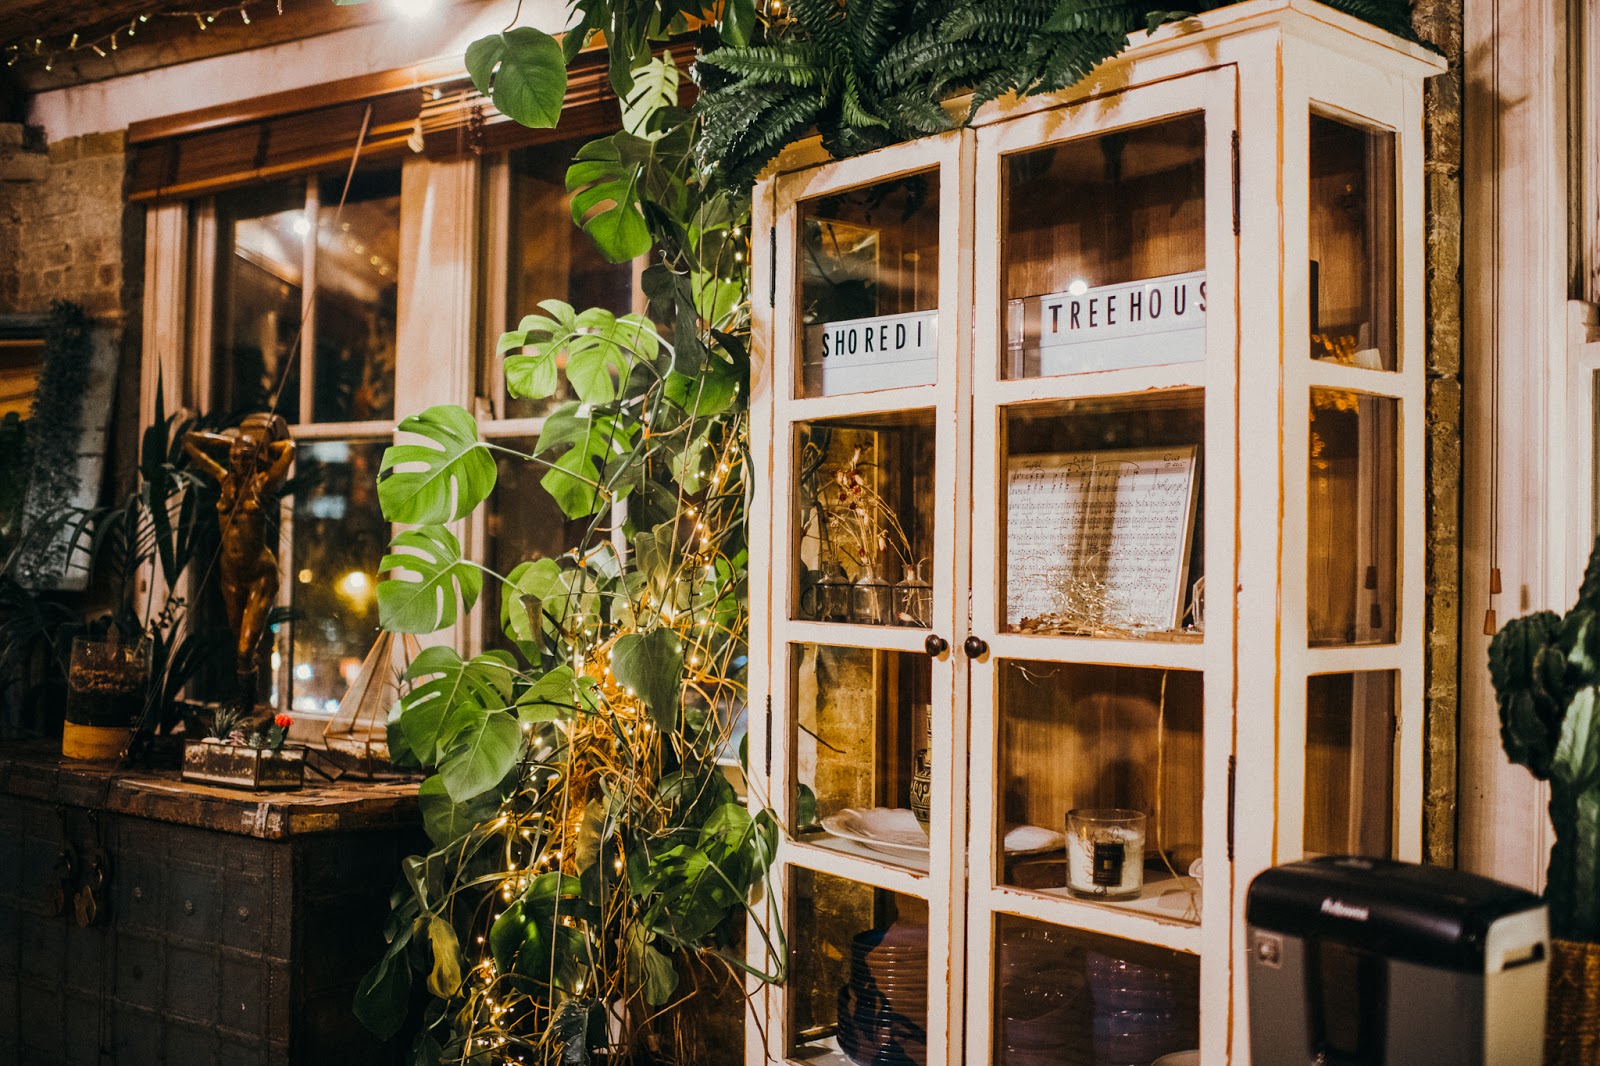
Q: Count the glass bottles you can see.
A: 3